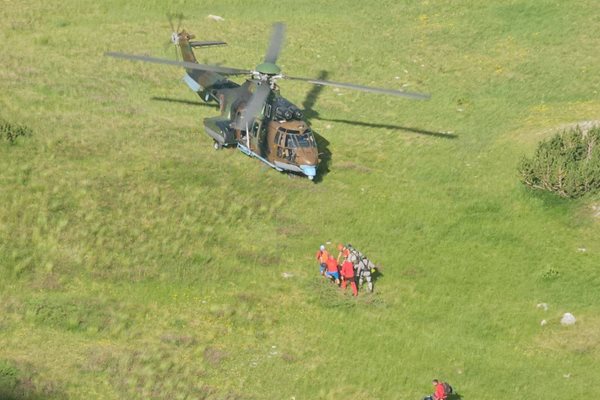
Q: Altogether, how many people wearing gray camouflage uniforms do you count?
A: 2